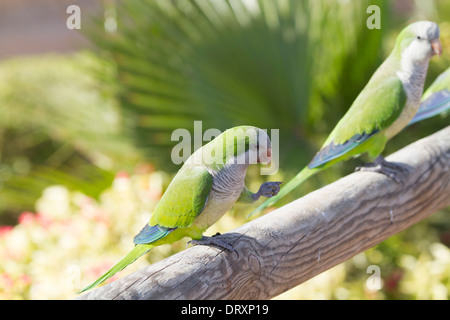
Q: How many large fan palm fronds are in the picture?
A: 1